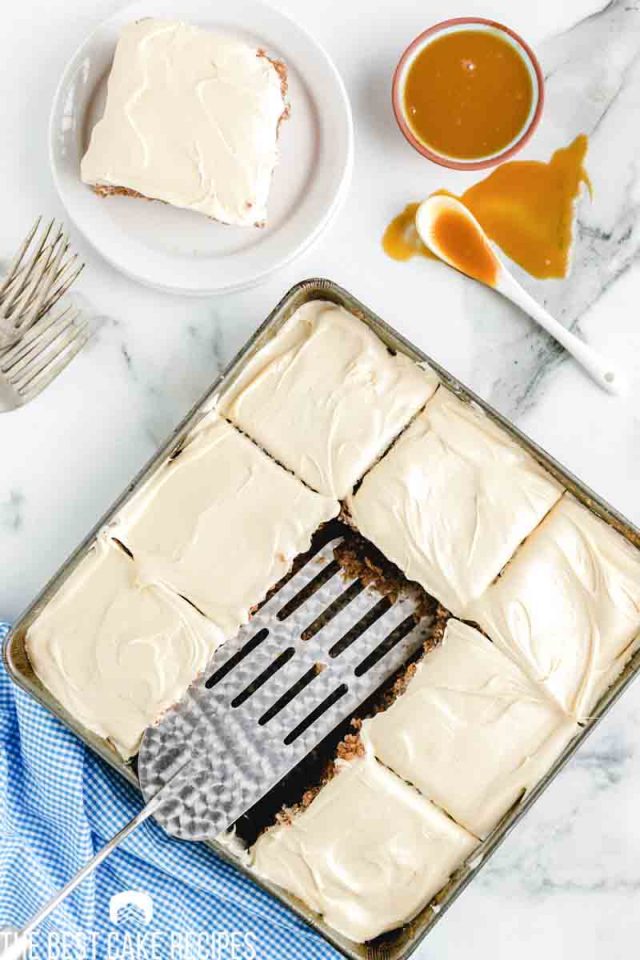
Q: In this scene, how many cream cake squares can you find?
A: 8